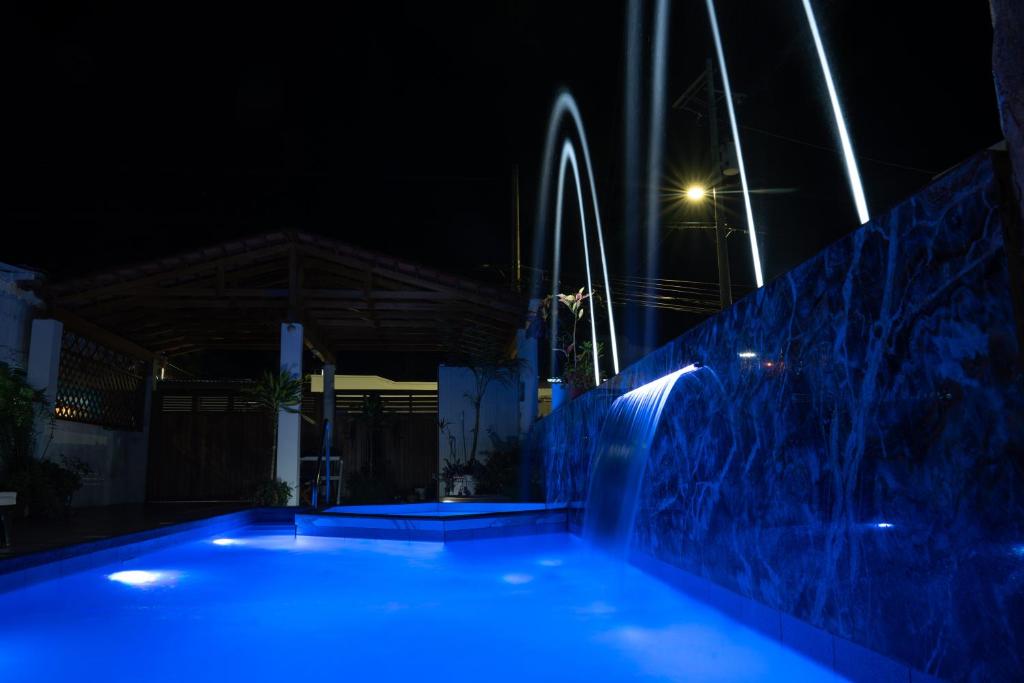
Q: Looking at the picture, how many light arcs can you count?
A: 4